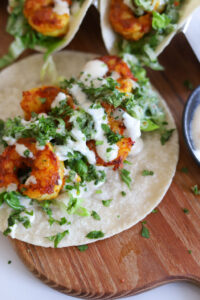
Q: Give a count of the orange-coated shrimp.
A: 6